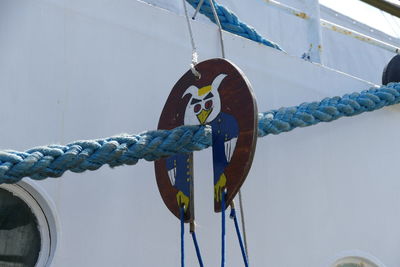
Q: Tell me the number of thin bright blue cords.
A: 4